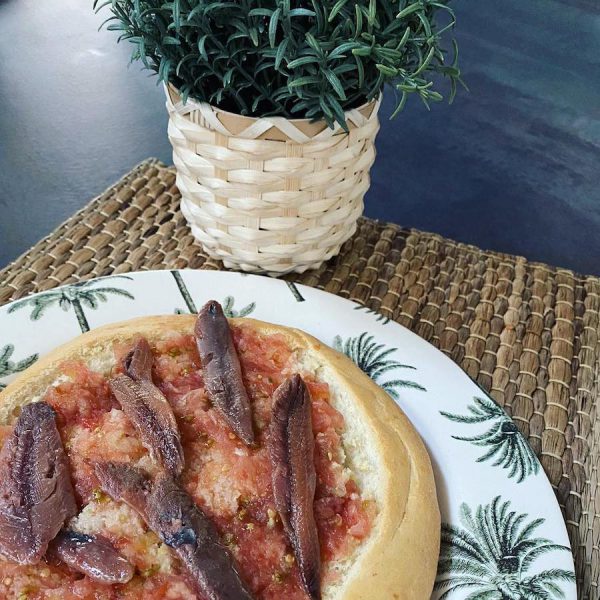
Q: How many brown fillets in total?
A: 6